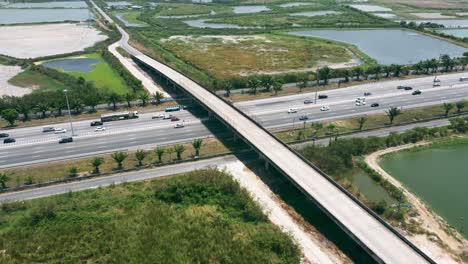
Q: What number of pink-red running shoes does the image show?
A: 0